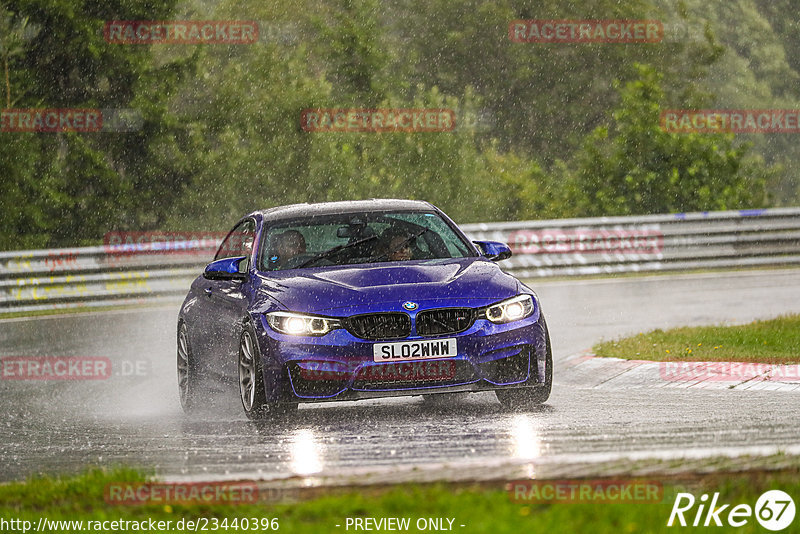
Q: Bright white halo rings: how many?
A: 4